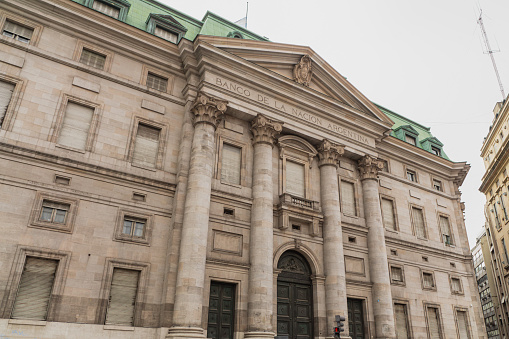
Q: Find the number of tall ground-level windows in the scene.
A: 5